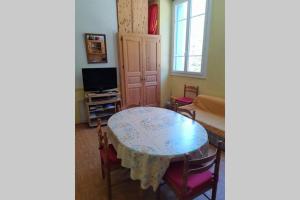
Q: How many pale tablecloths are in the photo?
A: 1